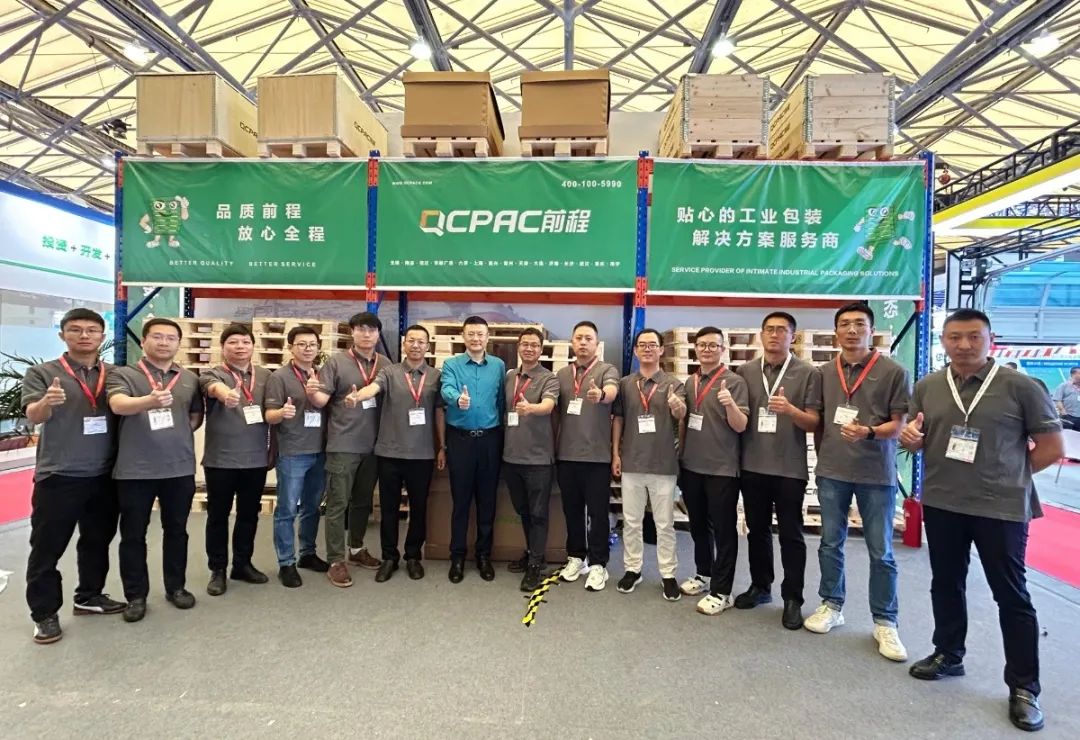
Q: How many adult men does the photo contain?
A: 14